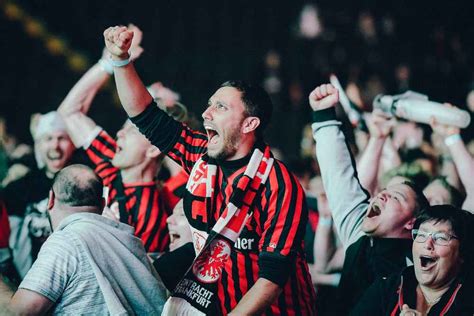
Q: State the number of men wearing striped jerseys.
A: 2